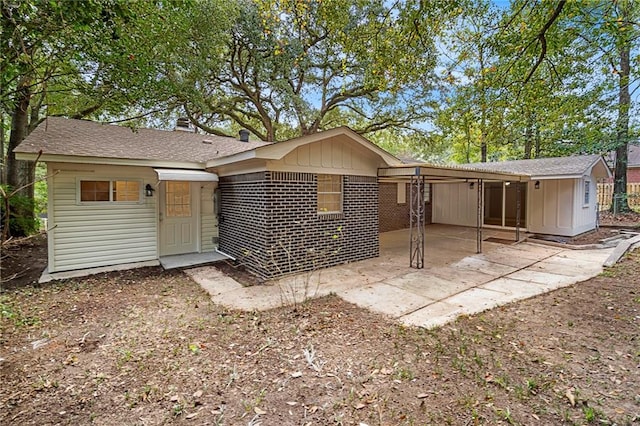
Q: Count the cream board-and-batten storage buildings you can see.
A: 1